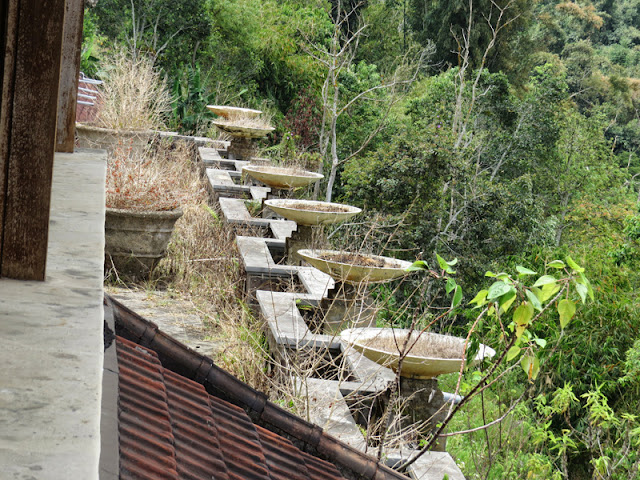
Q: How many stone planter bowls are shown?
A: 6